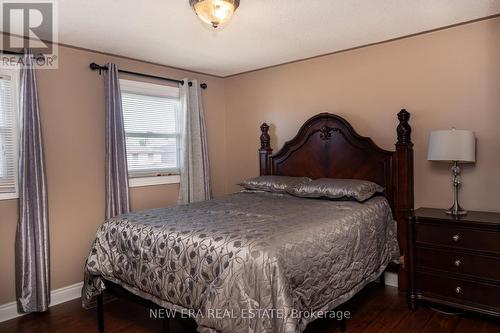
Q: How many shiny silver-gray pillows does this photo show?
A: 2